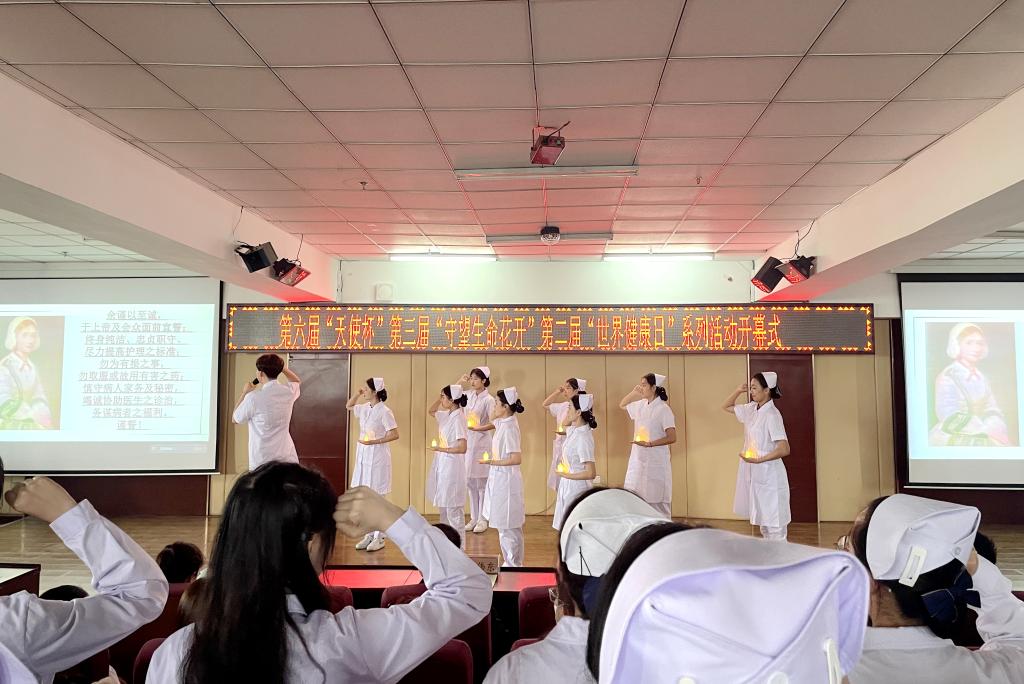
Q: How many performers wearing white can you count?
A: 9